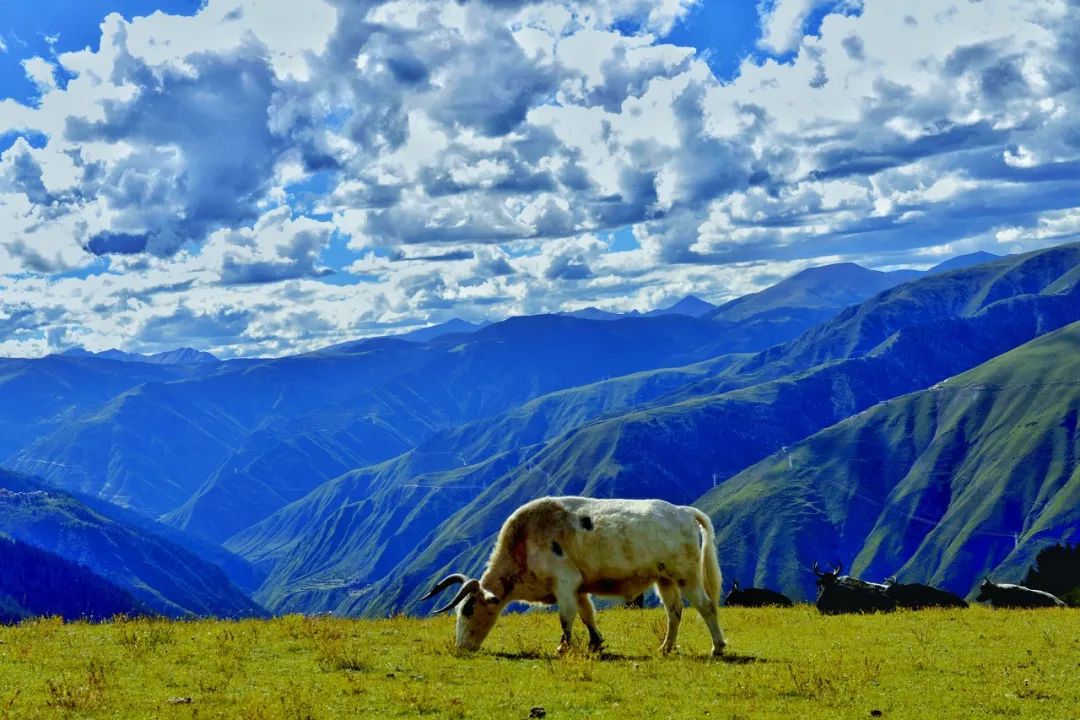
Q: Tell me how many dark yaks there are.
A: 4